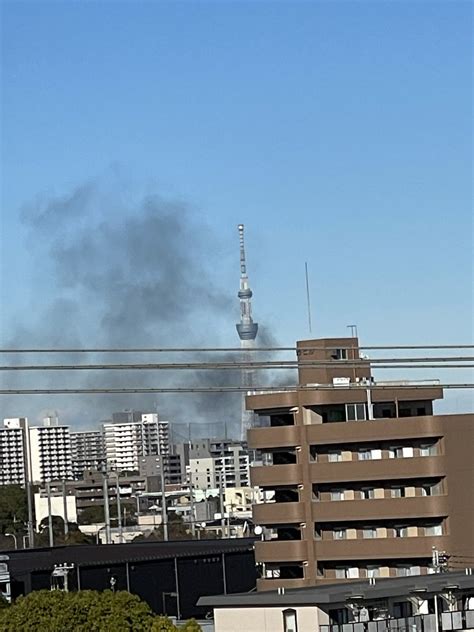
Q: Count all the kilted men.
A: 0